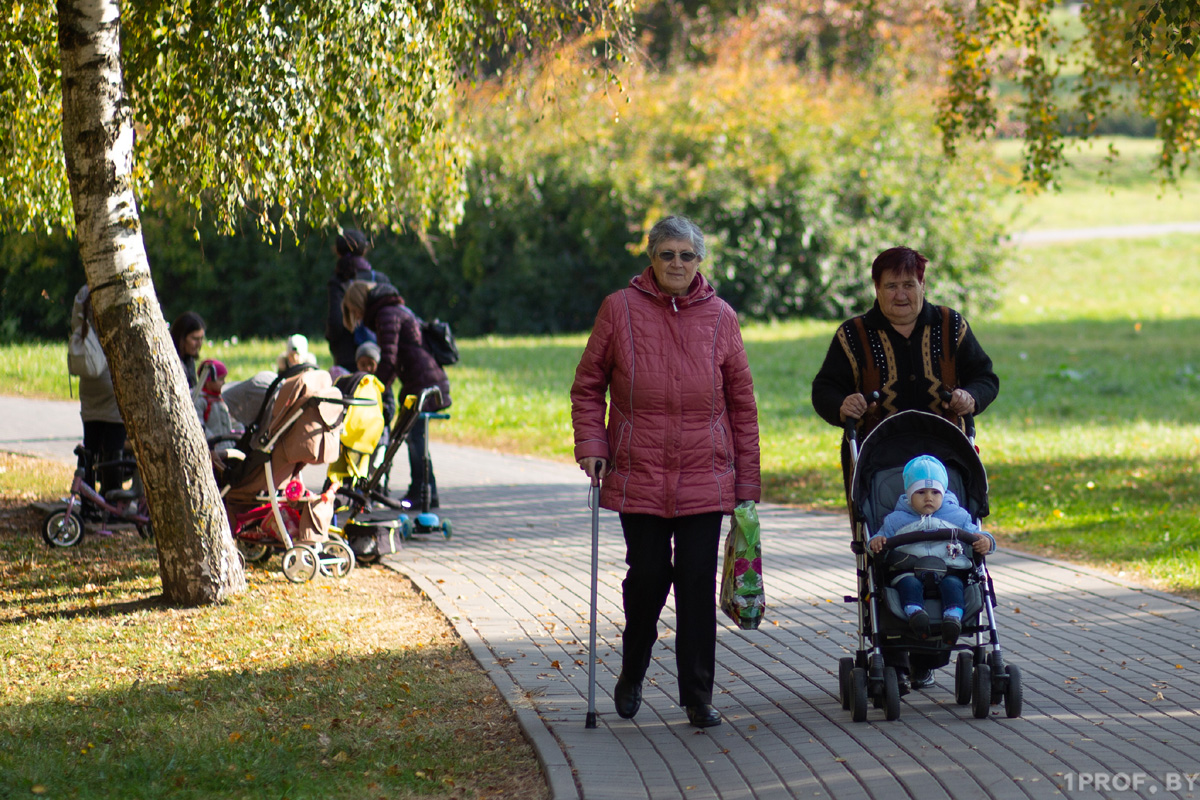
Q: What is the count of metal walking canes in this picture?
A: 1